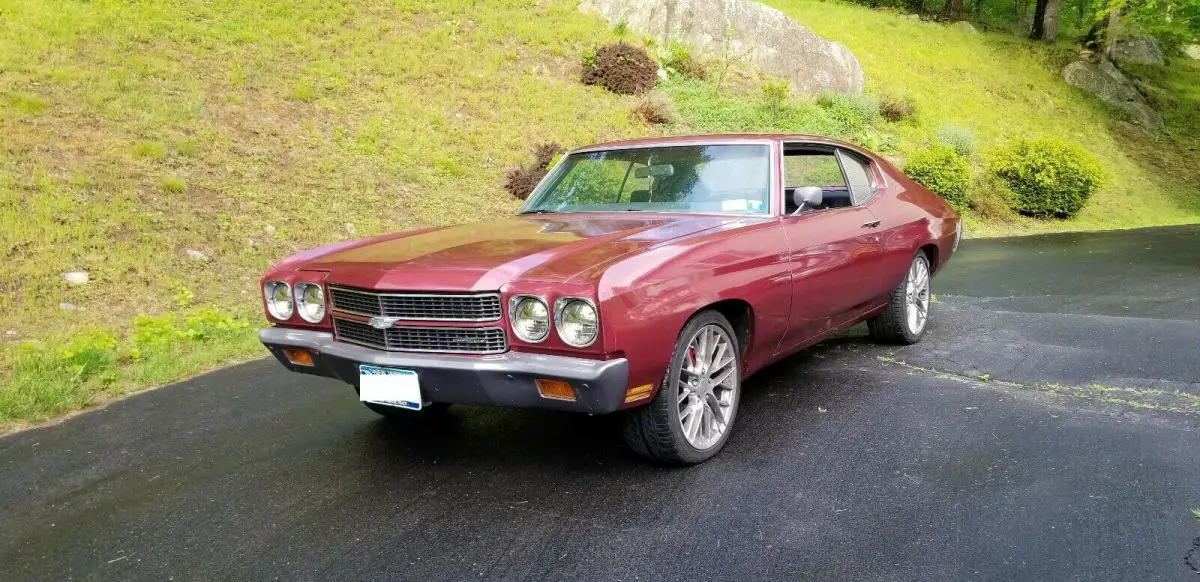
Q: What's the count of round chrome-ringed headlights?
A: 4